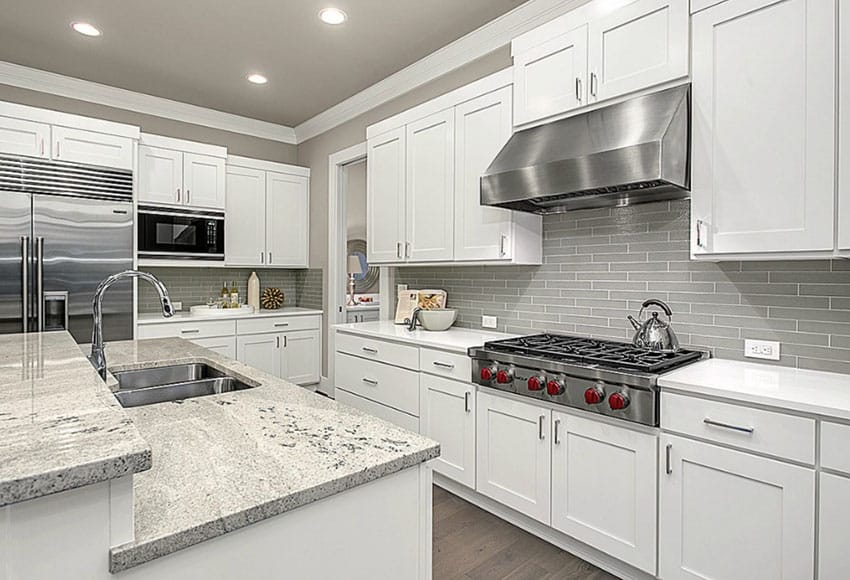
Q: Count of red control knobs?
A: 6